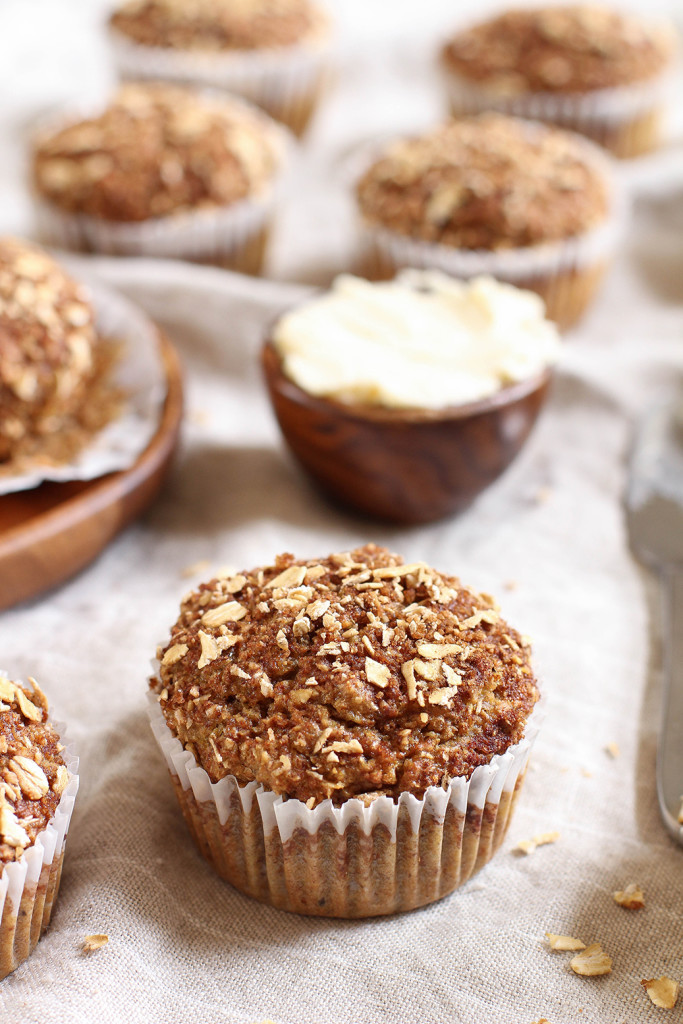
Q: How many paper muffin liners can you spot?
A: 7